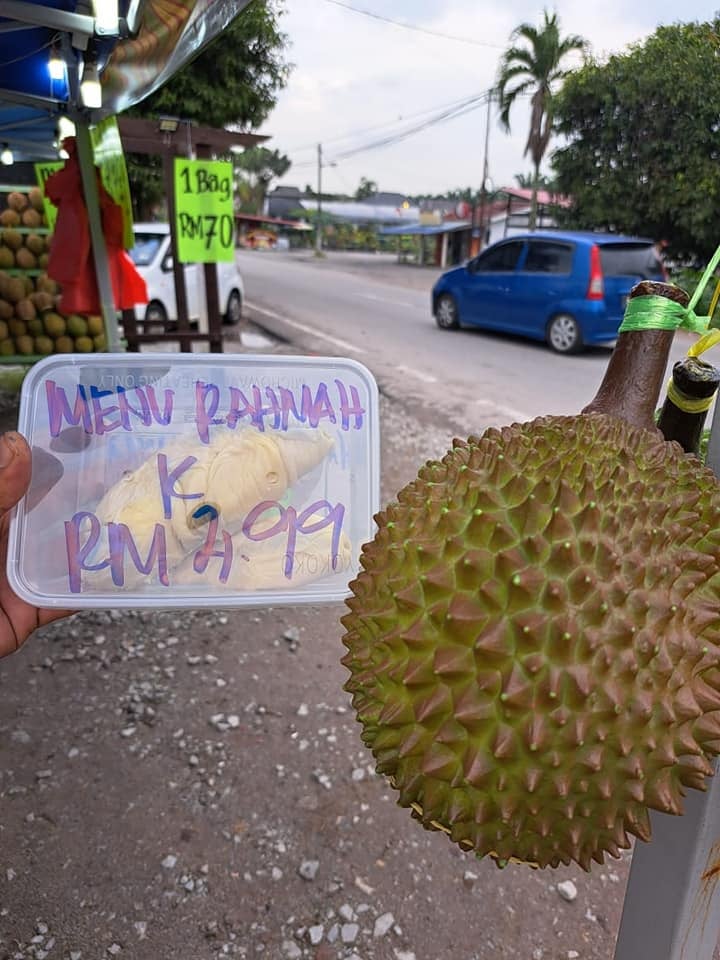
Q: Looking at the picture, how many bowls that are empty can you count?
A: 0